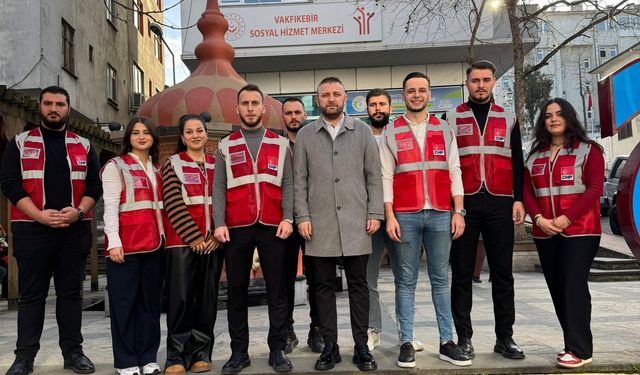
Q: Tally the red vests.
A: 7